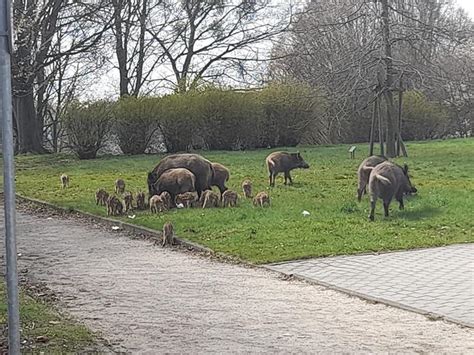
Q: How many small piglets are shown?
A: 14